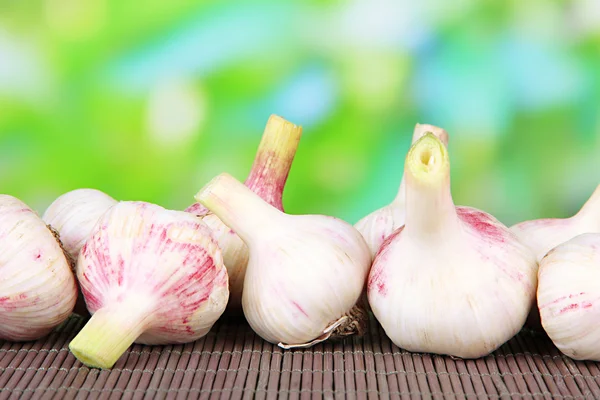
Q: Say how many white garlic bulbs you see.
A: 9